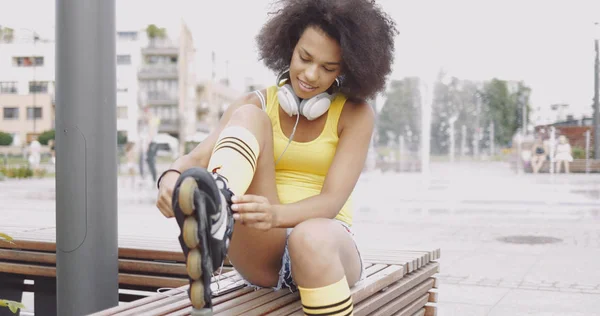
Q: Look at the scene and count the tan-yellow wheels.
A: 4